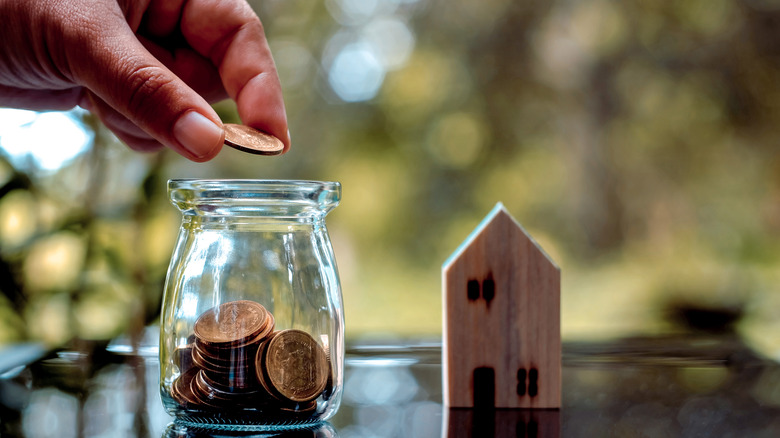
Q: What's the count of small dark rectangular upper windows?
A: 2